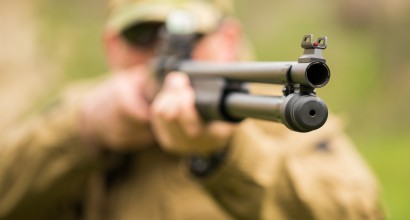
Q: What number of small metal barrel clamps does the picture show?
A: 1